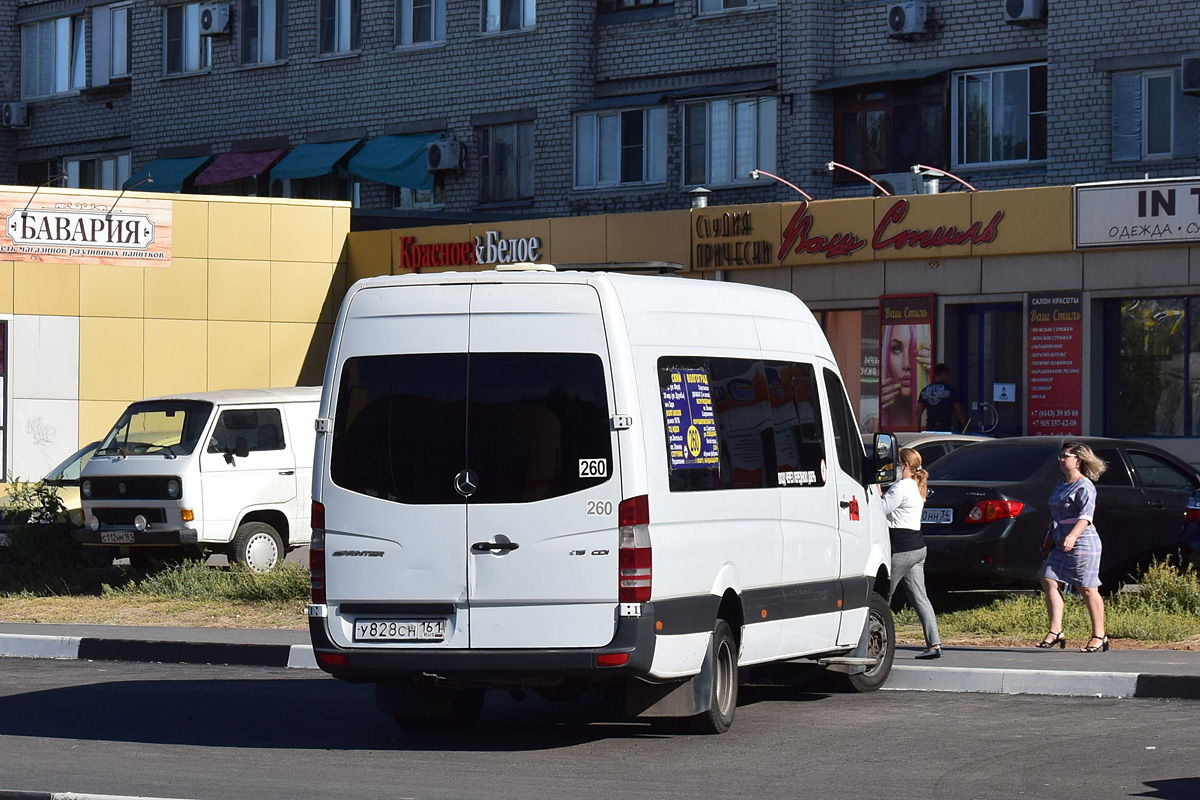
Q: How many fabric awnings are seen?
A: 4